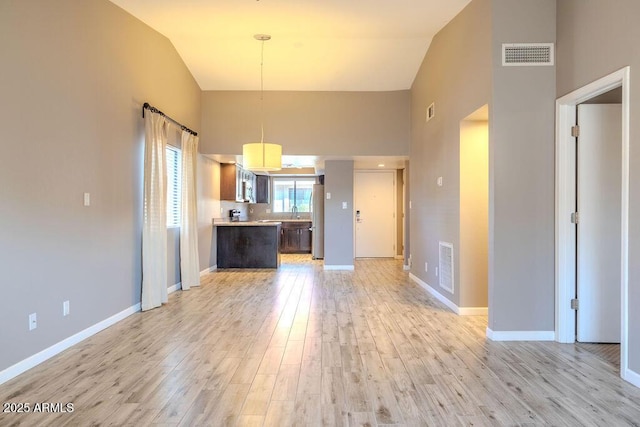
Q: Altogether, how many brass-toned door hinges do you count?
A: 3